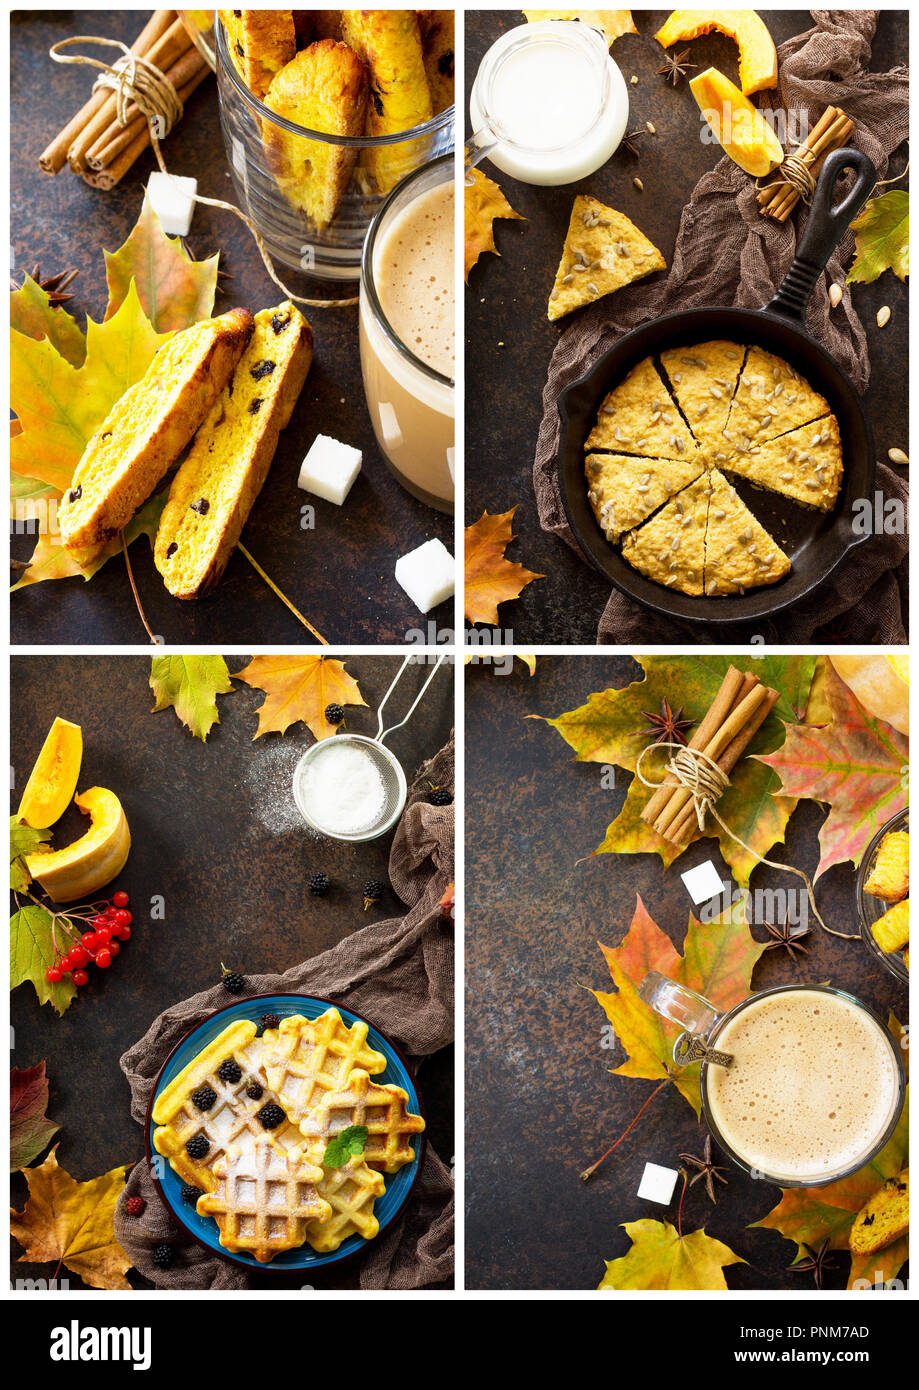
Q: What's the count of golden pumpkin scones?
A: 8